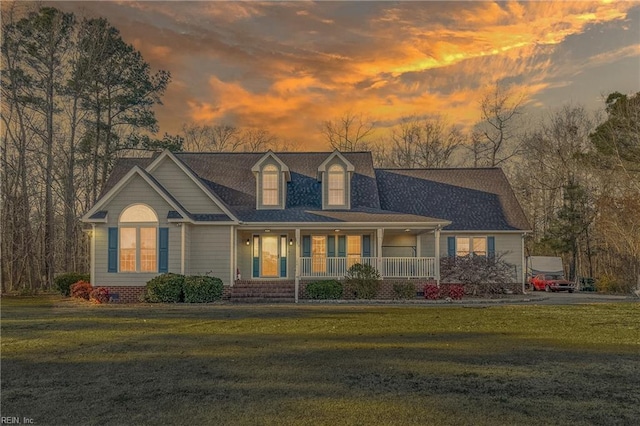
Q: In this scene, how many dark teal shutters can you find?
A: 8